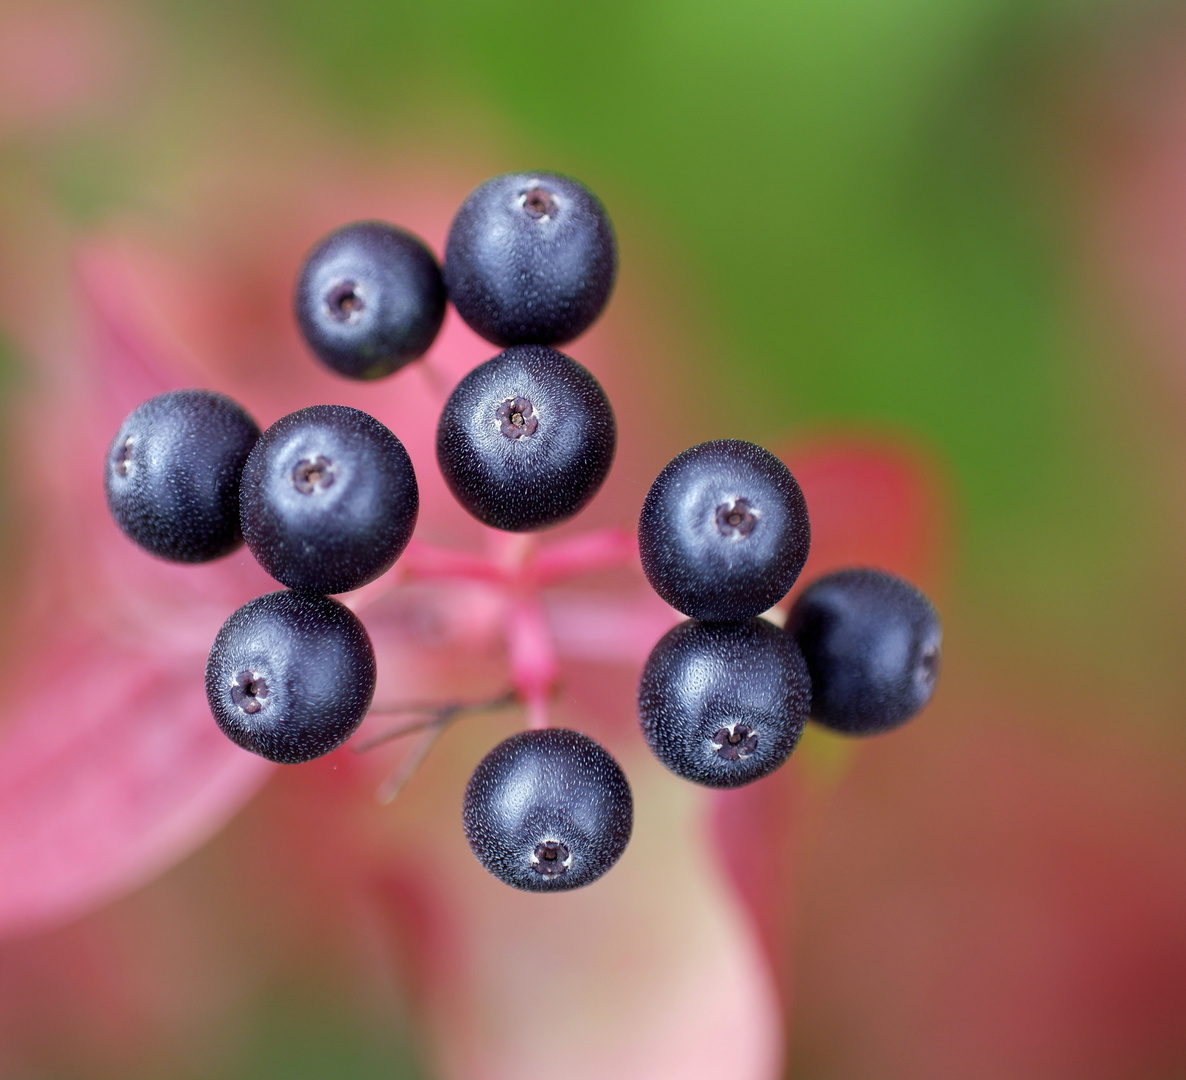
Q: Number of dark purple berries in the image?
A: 10